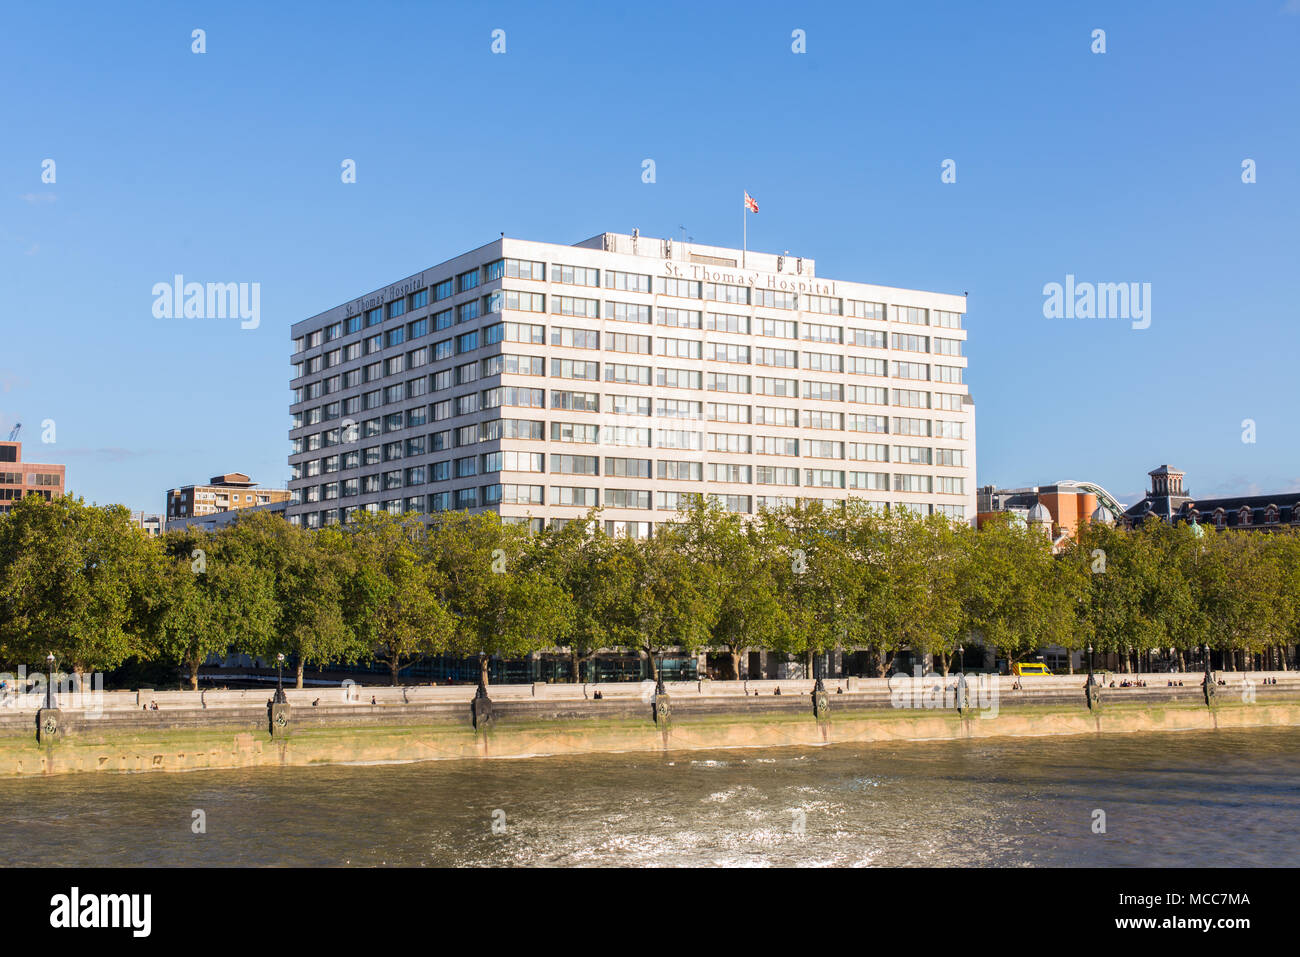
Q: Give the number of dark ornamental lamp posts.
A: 8